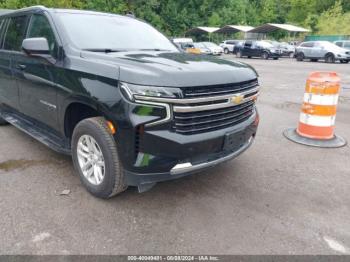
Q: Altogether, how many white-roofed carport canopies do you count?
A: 3